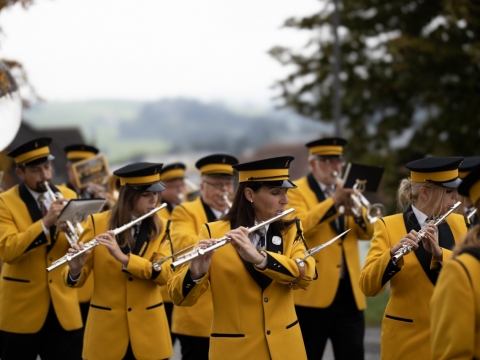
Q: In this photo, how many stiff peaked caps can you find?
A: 10